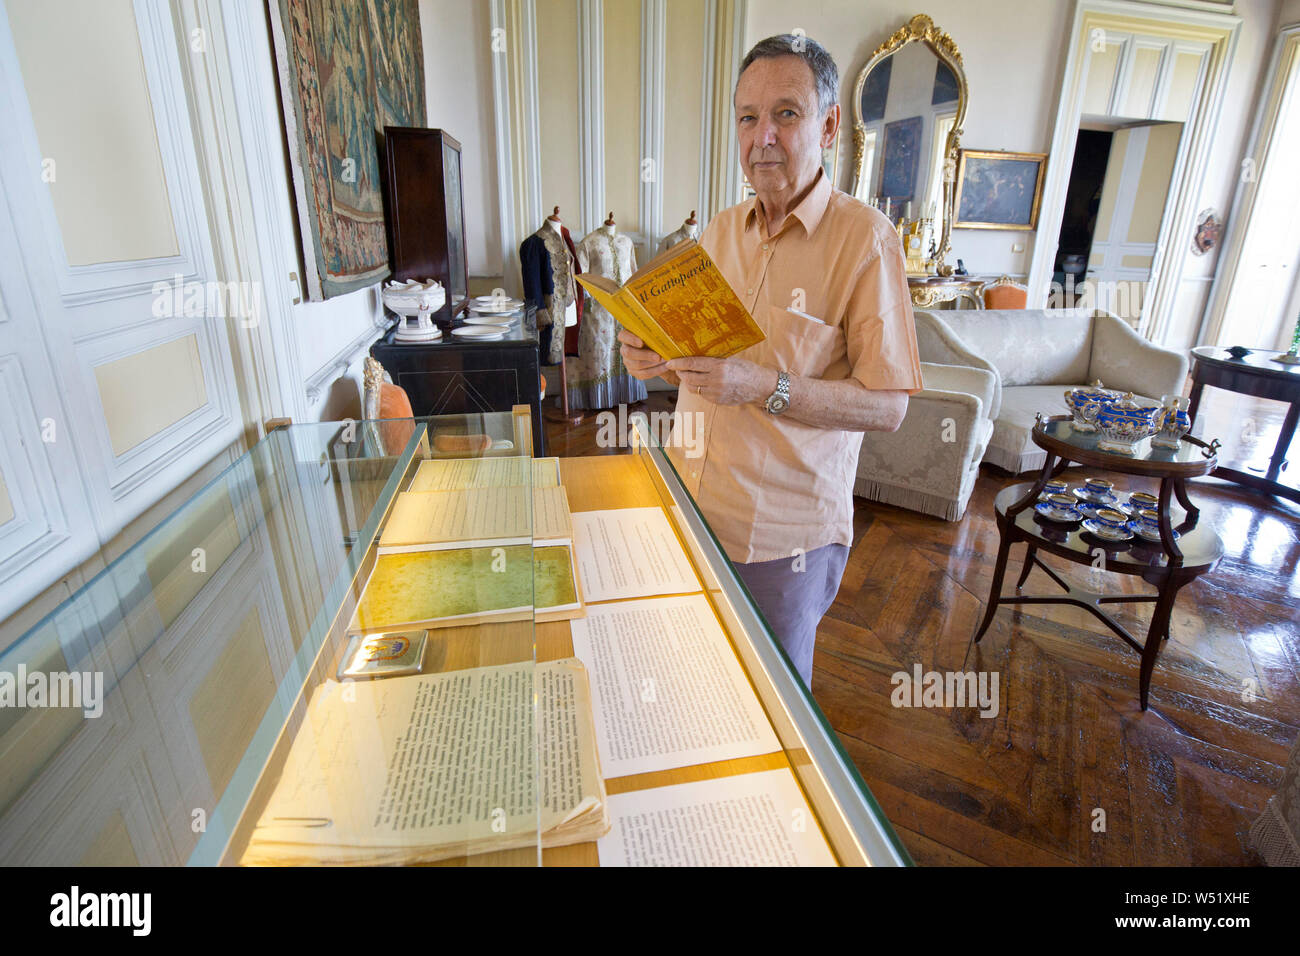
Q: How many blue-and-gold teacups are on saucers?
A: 6